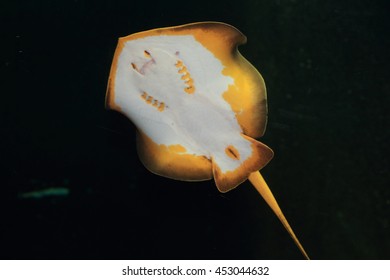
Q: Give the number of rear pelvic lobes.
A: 2